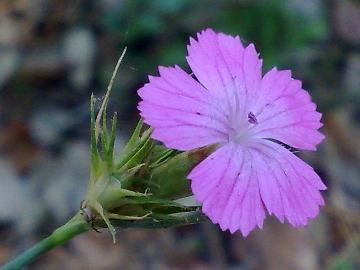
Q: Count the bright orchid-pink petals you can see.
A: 5